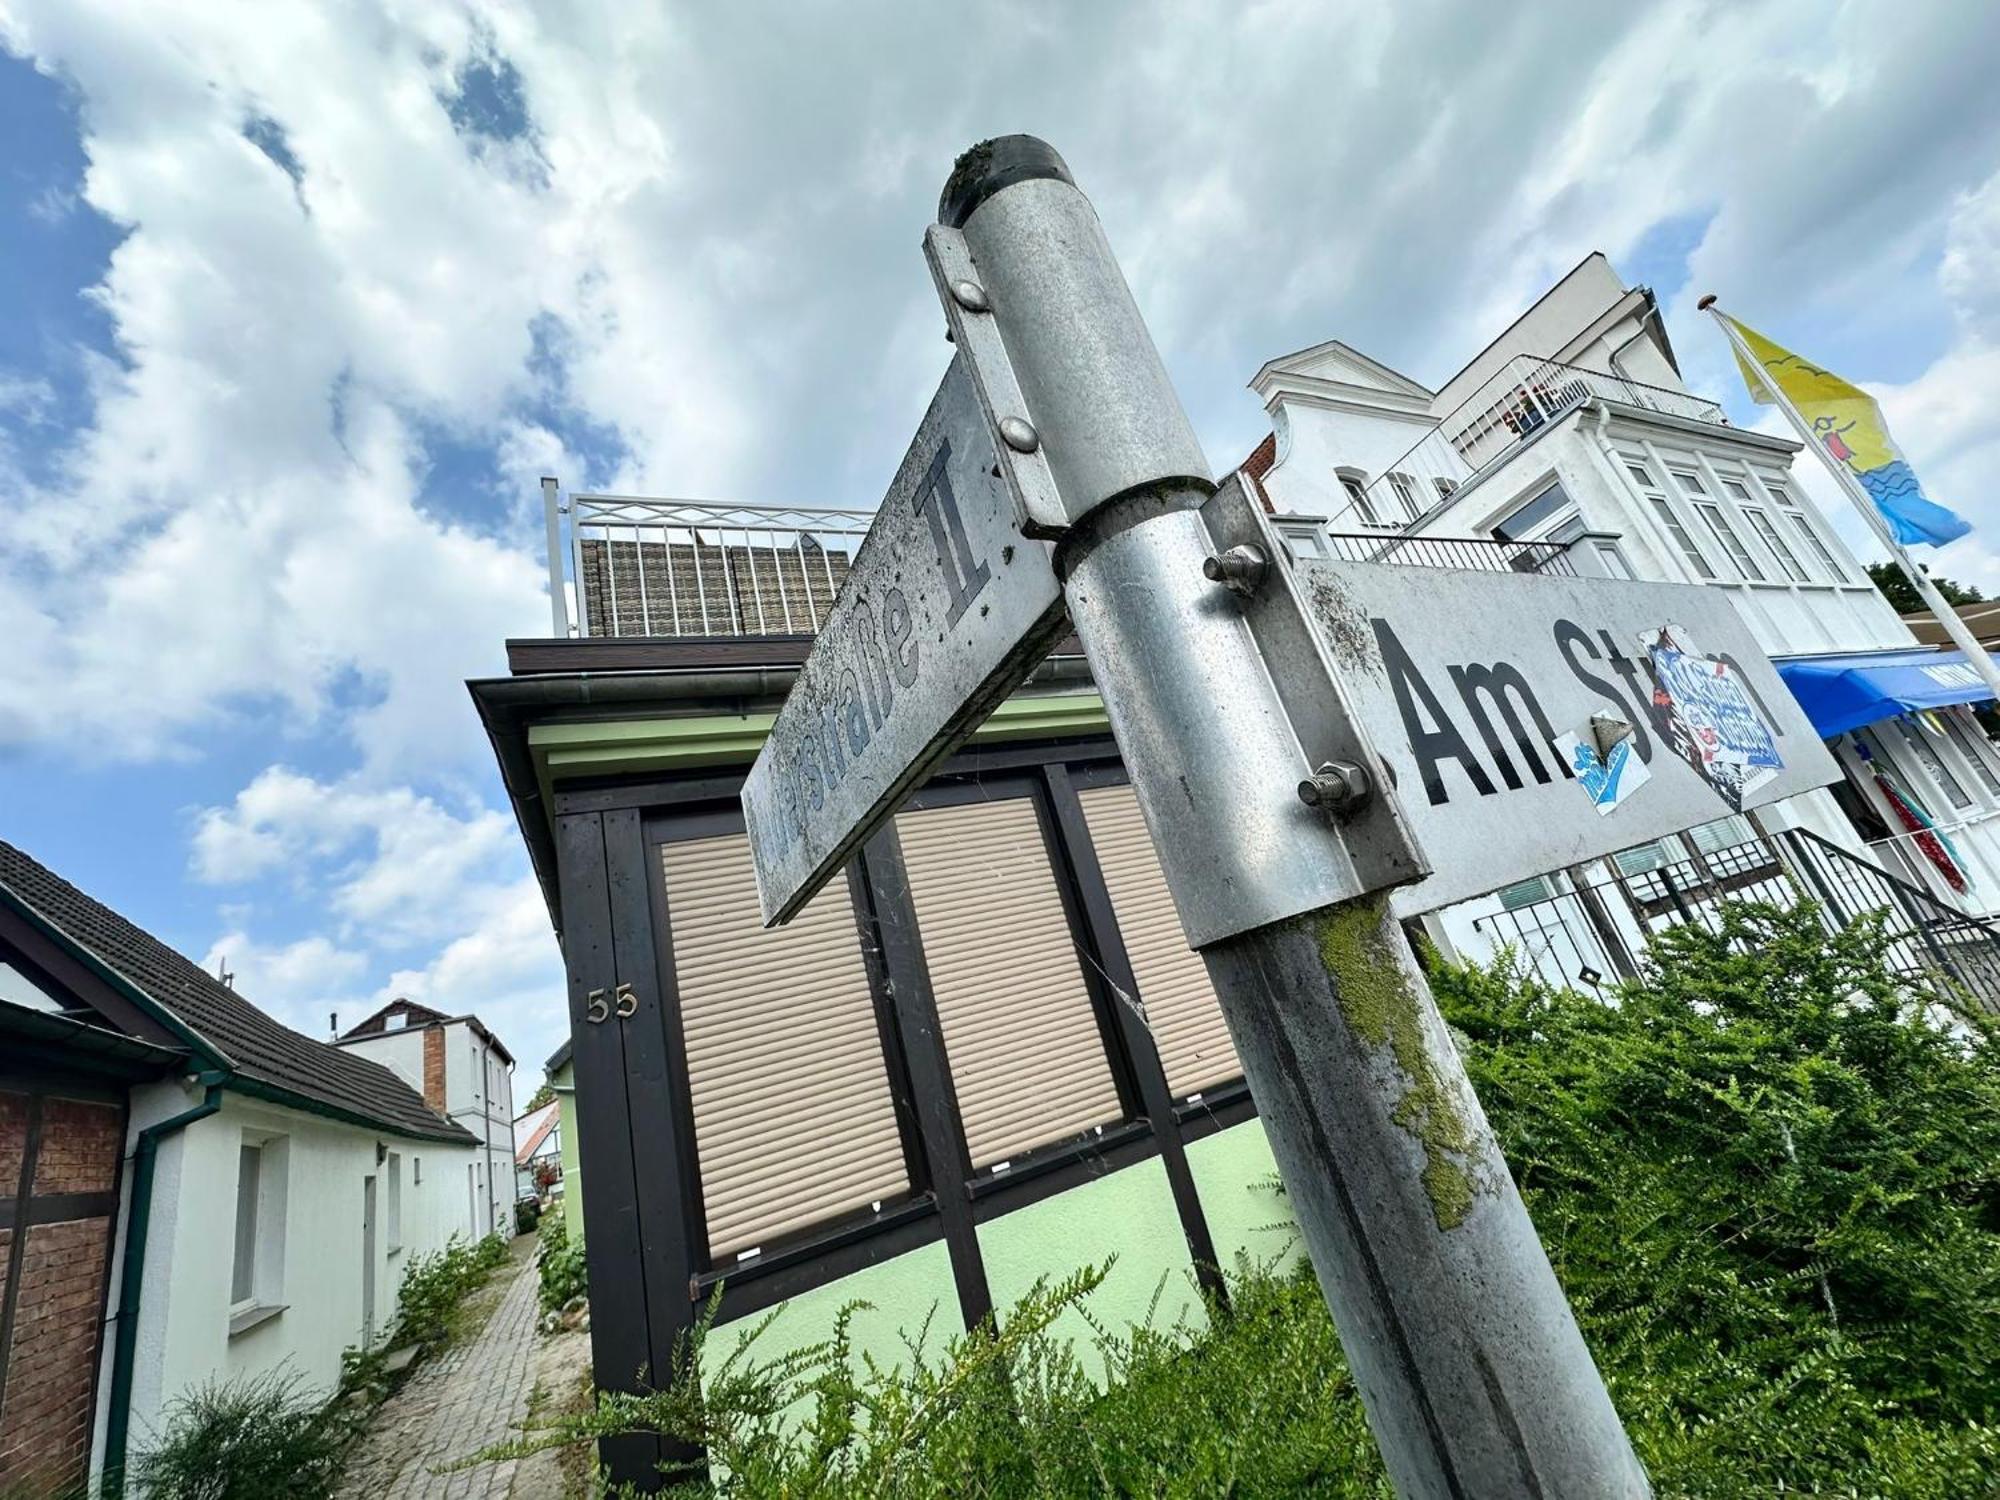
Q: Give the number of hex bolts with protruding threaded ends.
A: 2